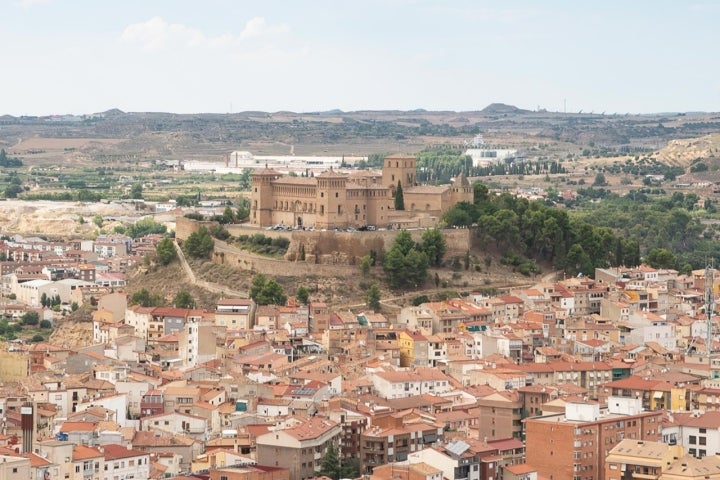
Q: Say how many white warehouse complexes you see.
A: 2